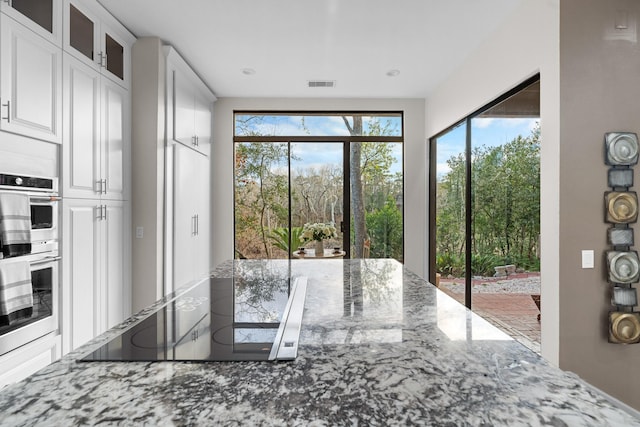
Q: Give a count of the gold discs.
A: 2